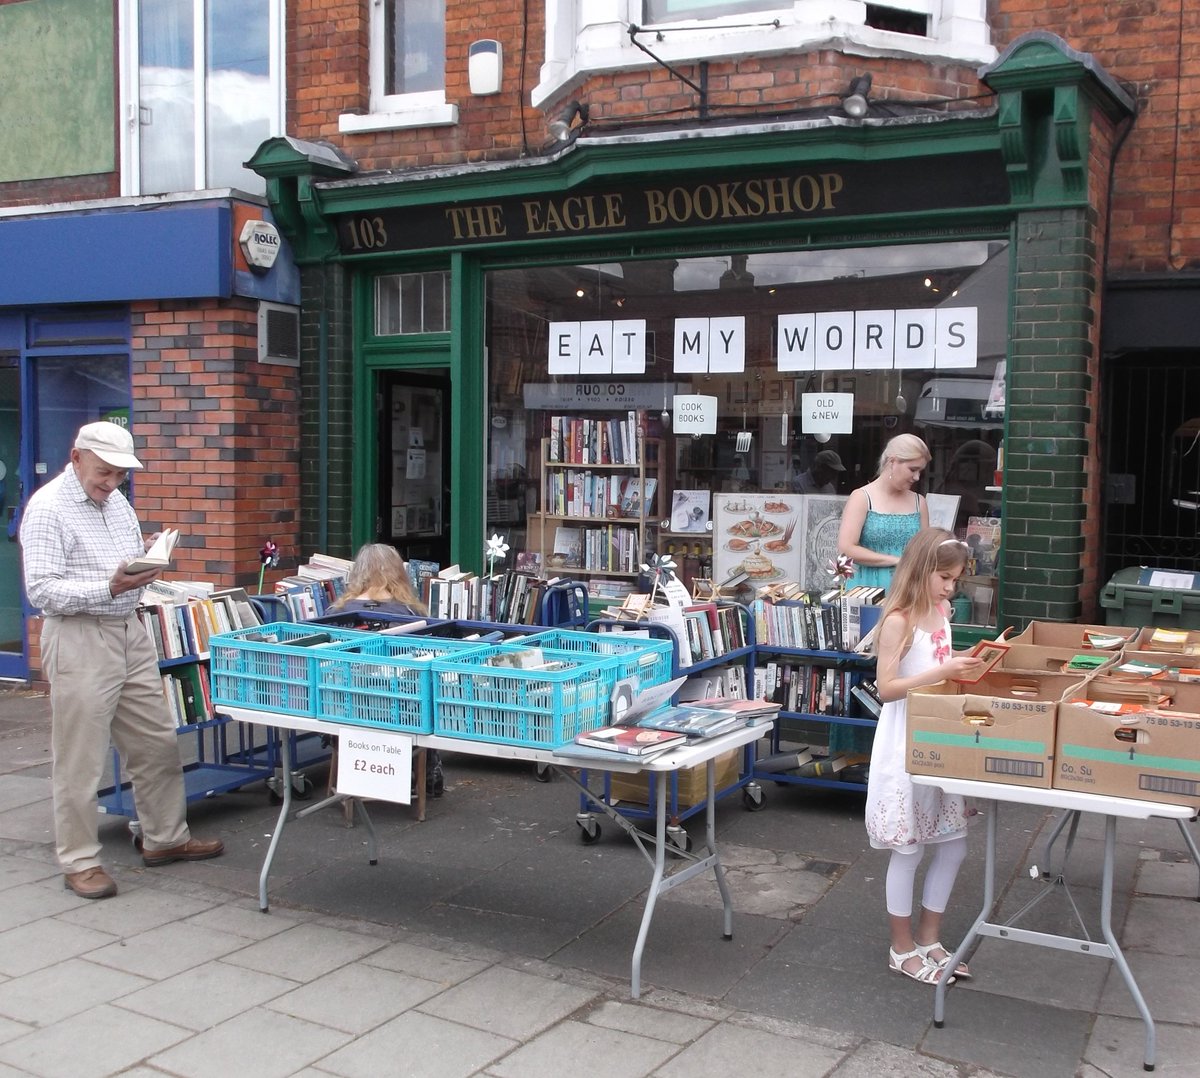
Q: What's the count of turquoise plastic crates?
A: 4